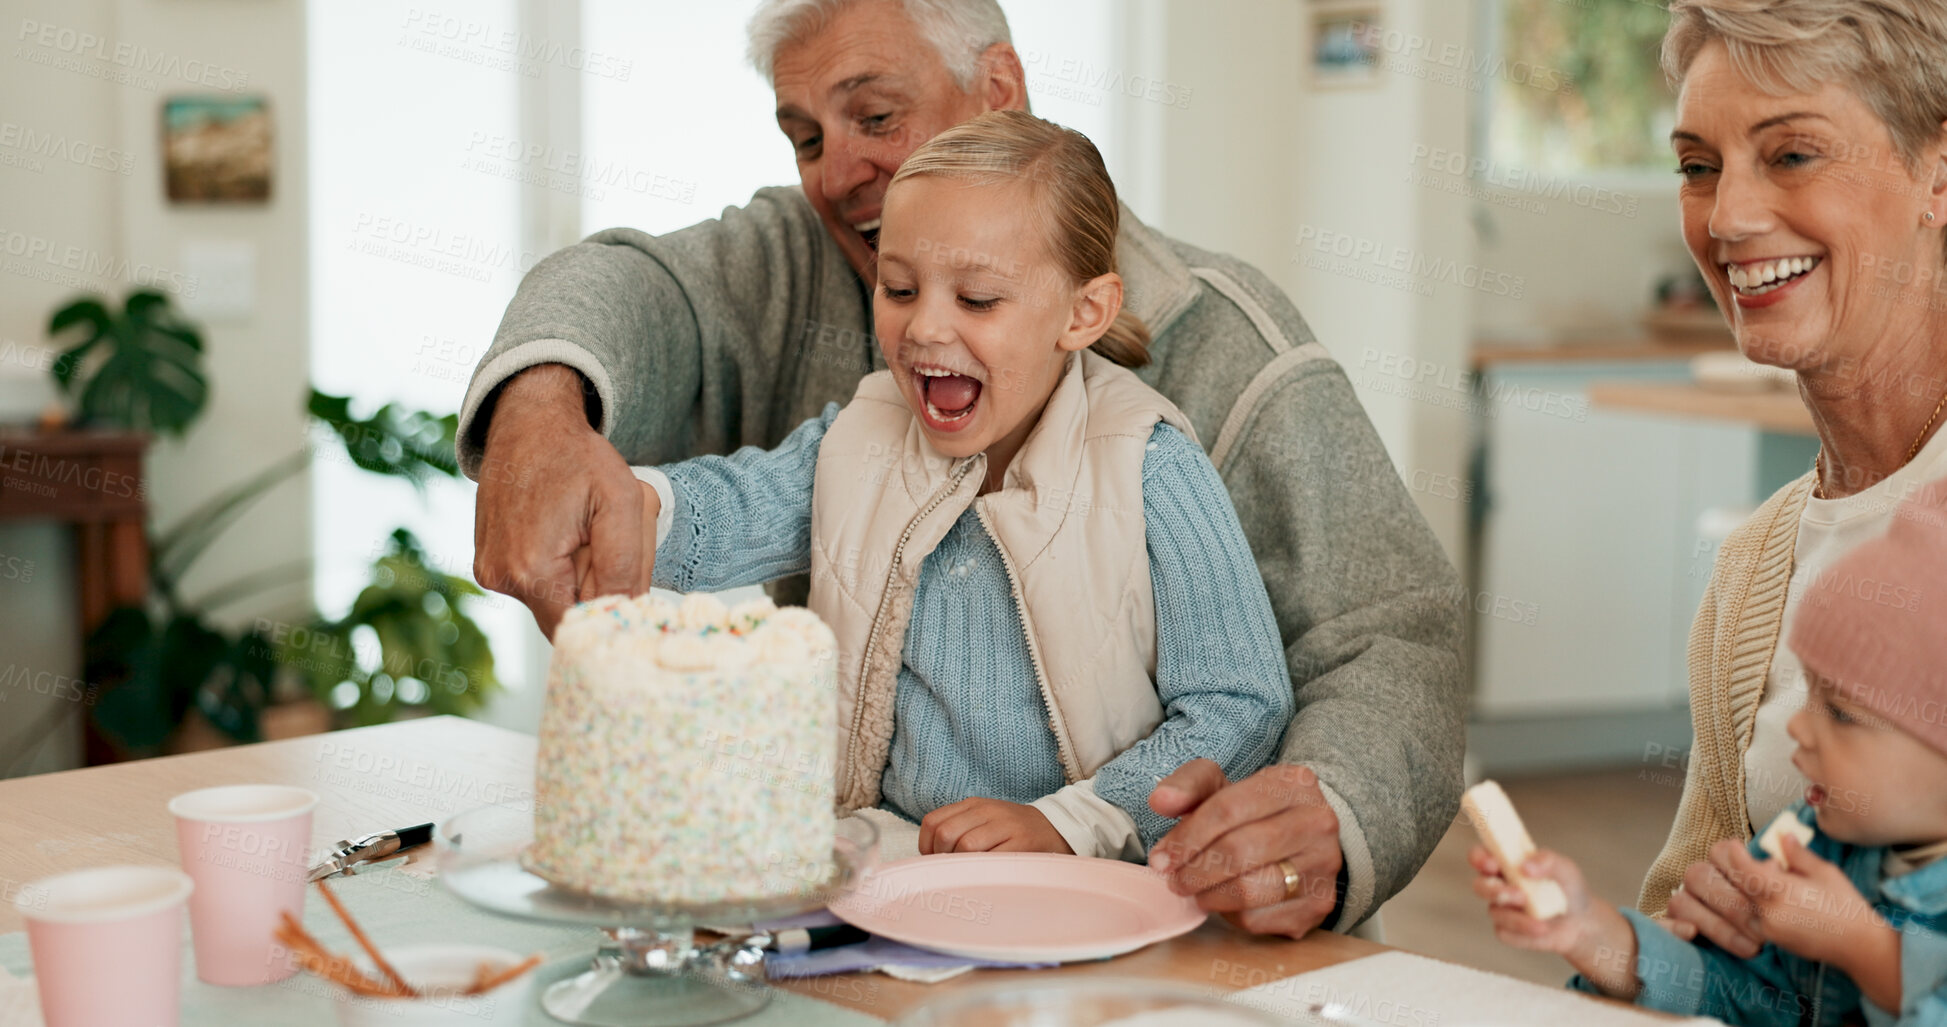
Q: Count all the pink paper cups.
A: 2